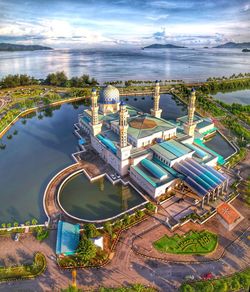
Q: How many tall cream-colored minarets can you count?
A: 4